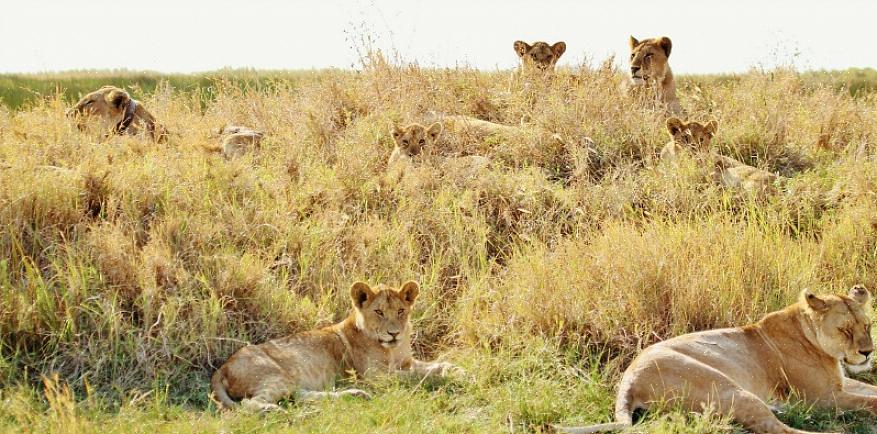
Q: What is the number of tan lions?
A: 7